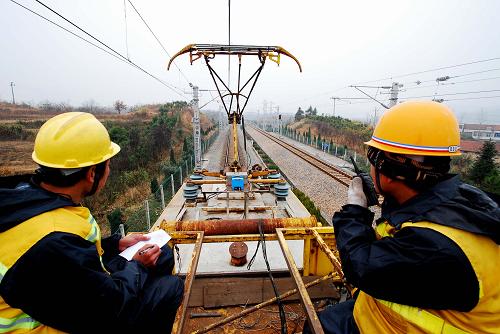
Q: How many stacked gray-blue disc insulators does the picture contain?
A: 4